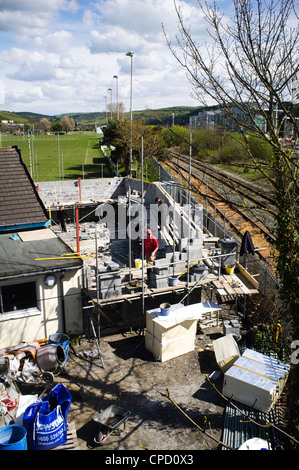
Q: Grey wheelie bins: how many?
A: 1